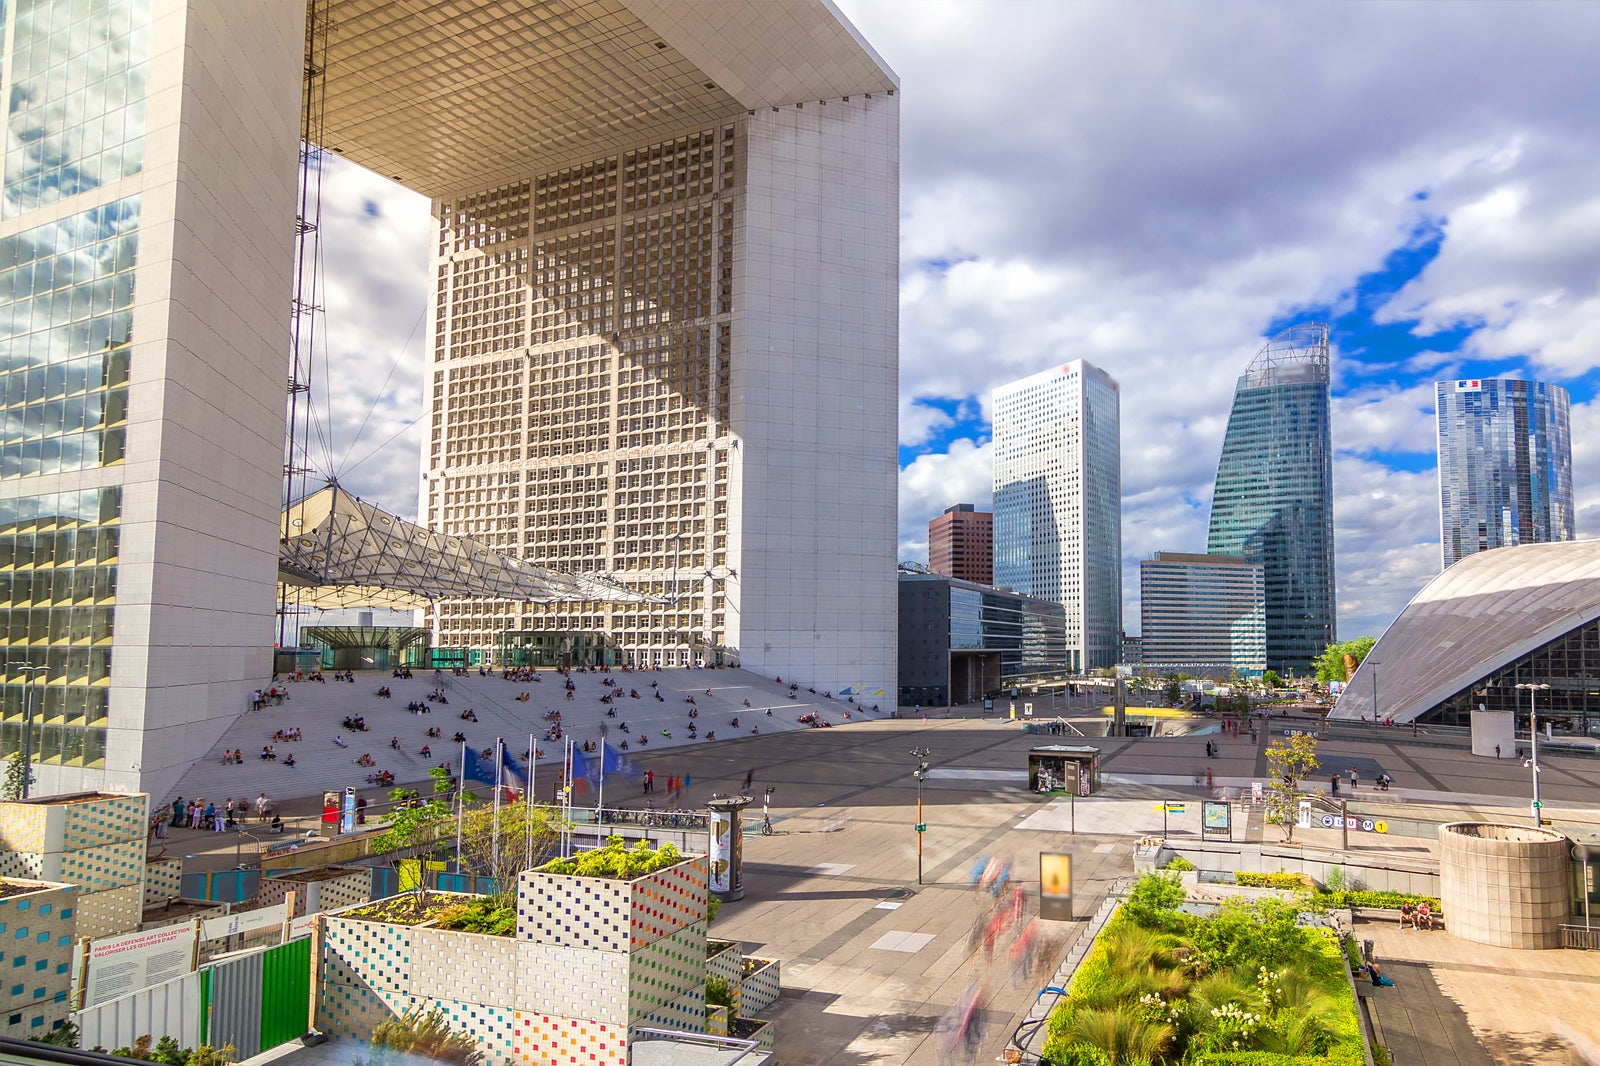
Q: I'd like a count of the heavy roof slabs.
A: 1